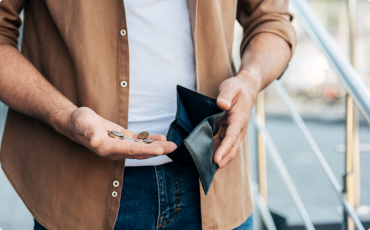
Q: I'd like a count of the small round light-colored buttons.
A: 4